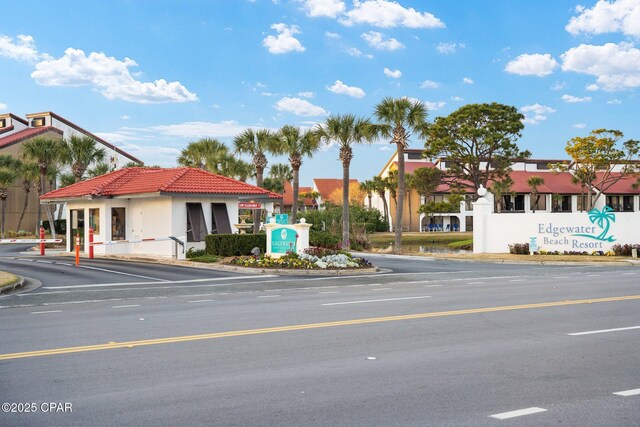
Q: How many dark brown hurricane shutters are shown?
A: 2